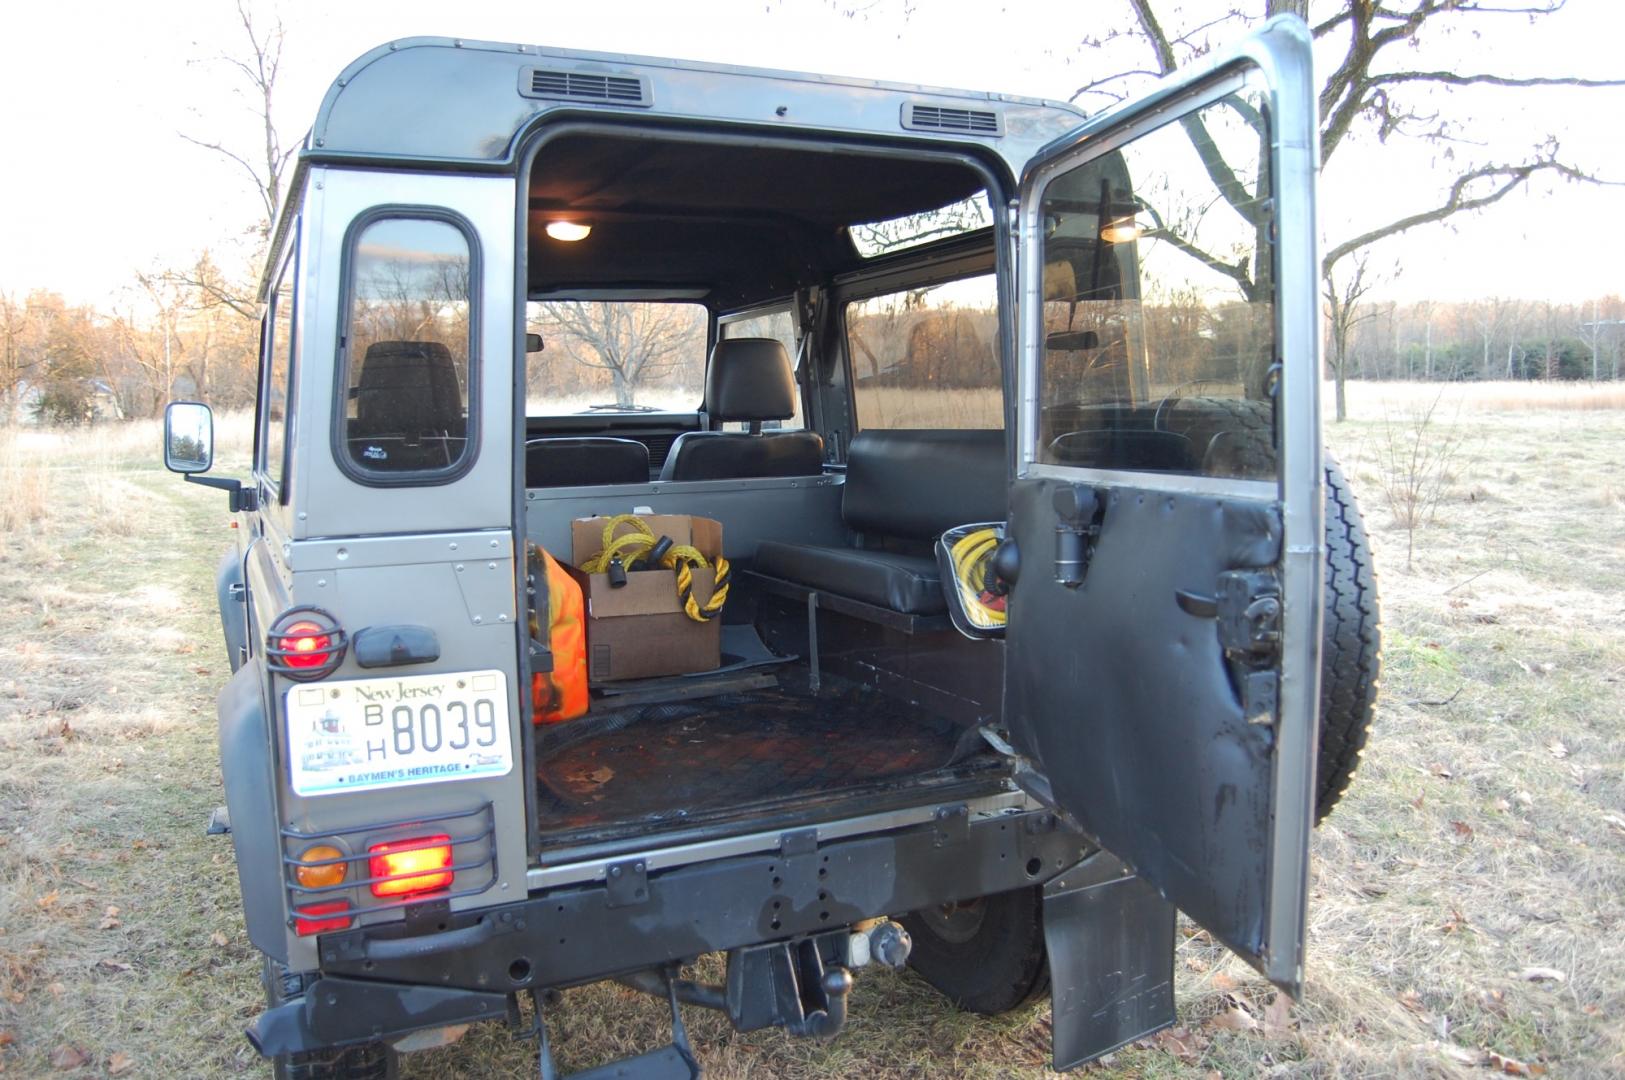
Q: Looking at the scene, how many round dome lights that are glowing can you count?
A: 1